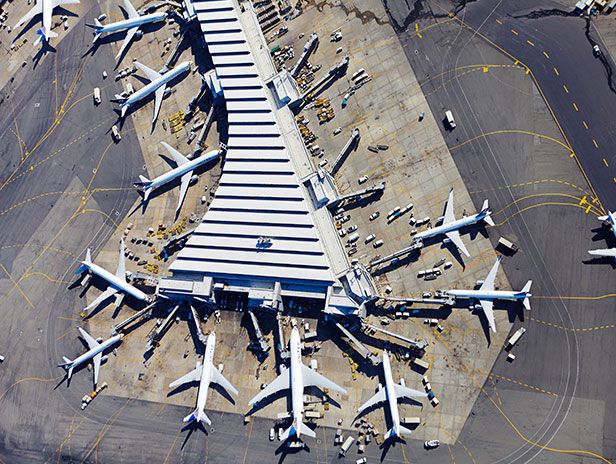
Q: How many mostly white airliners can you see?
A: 12